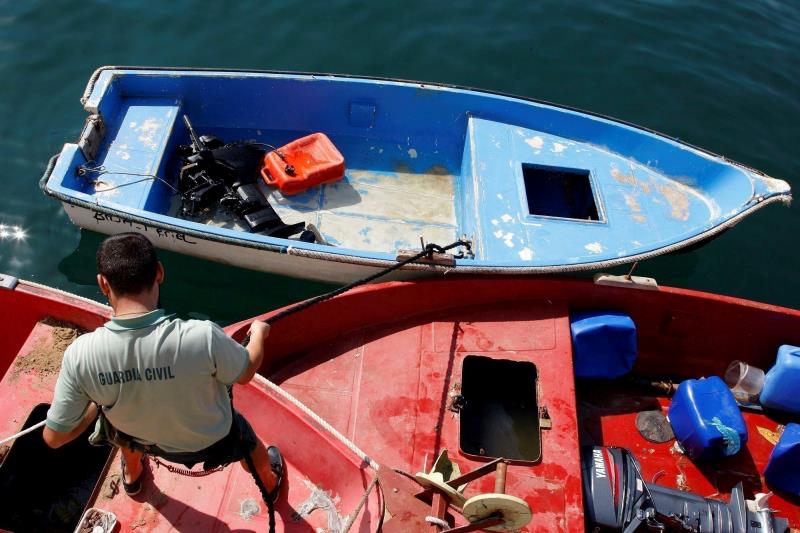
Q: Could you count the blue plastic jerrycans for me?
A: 4